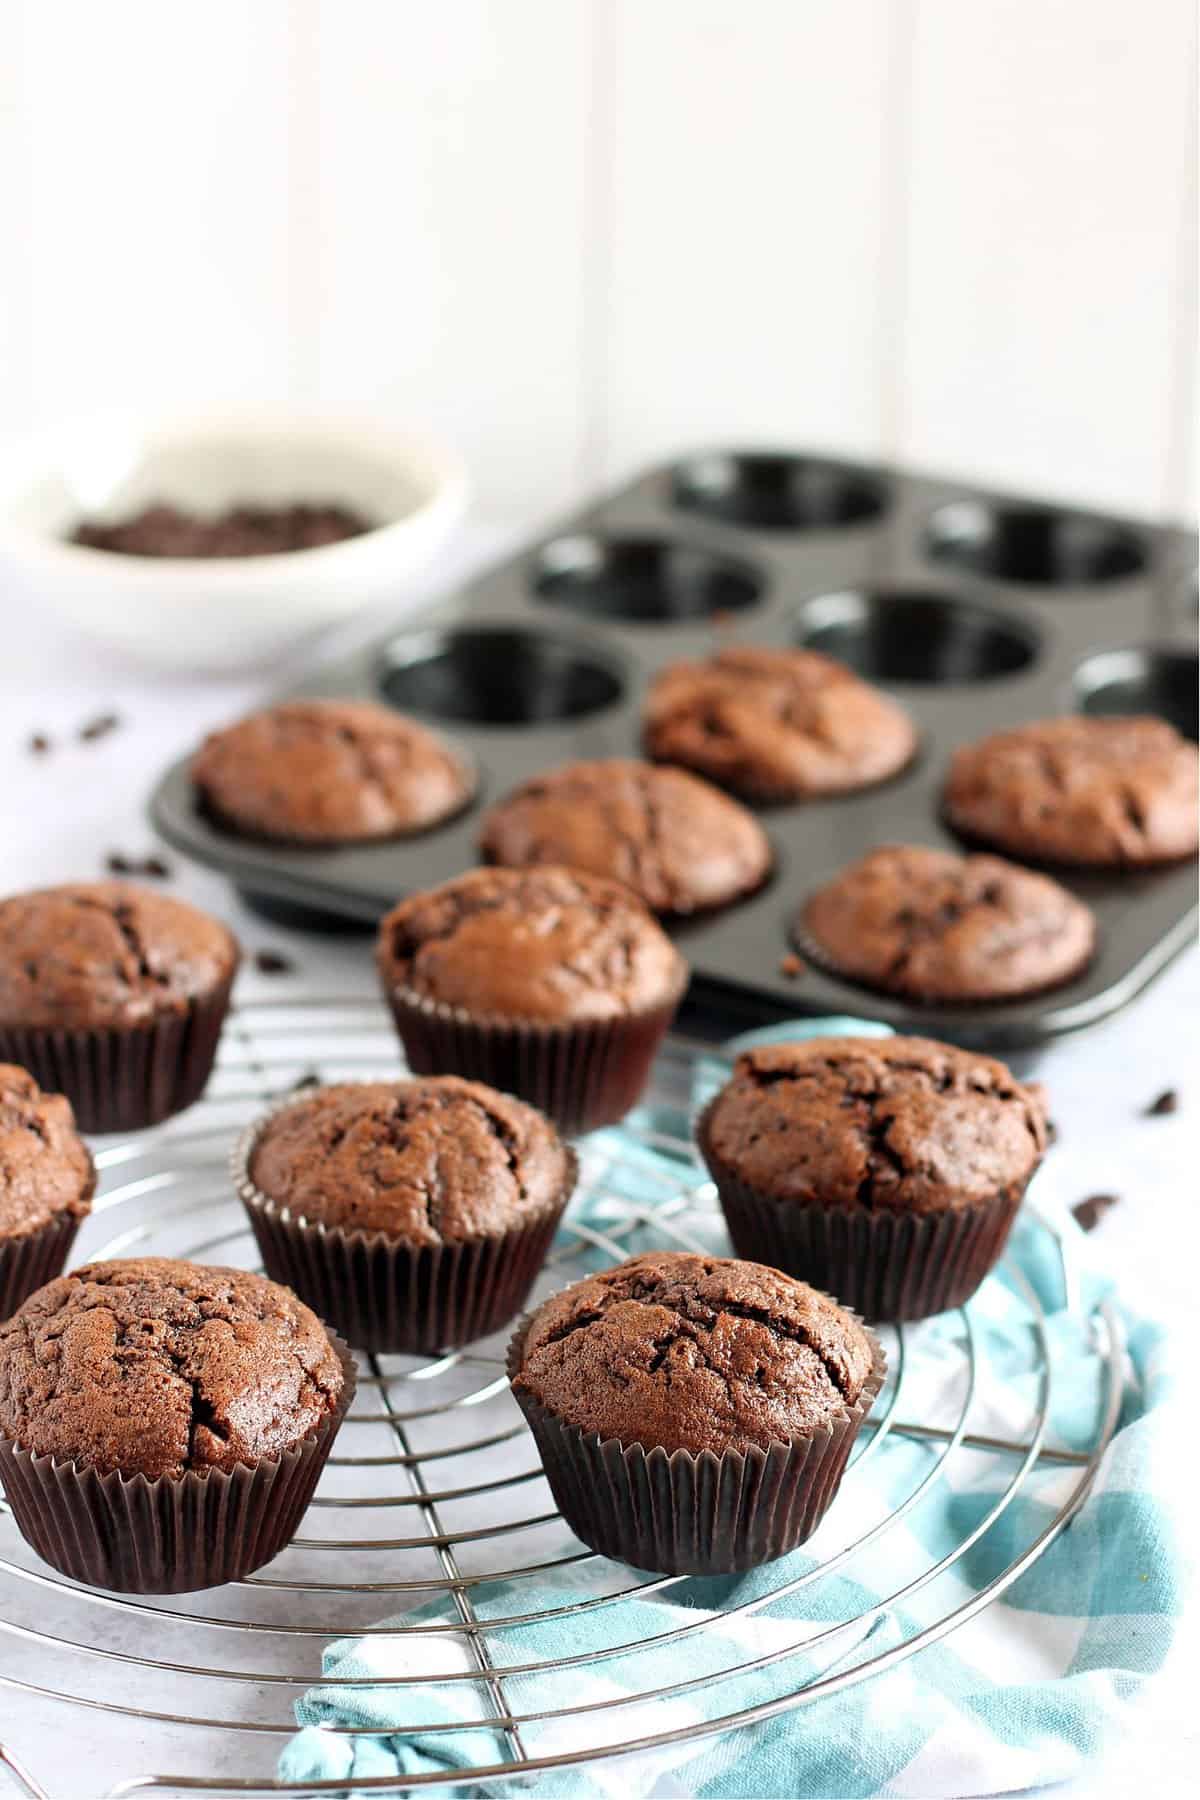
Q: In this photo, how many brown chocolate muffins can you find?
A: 12